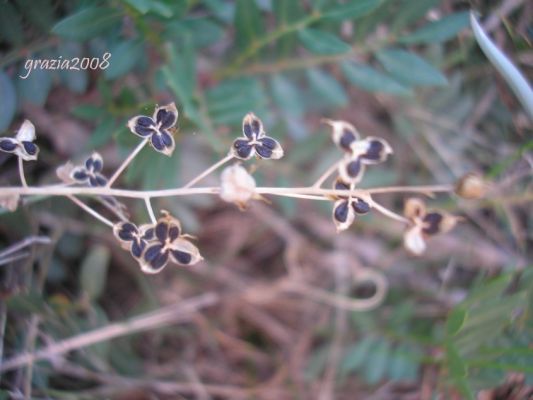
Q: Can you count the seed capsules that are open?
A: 9